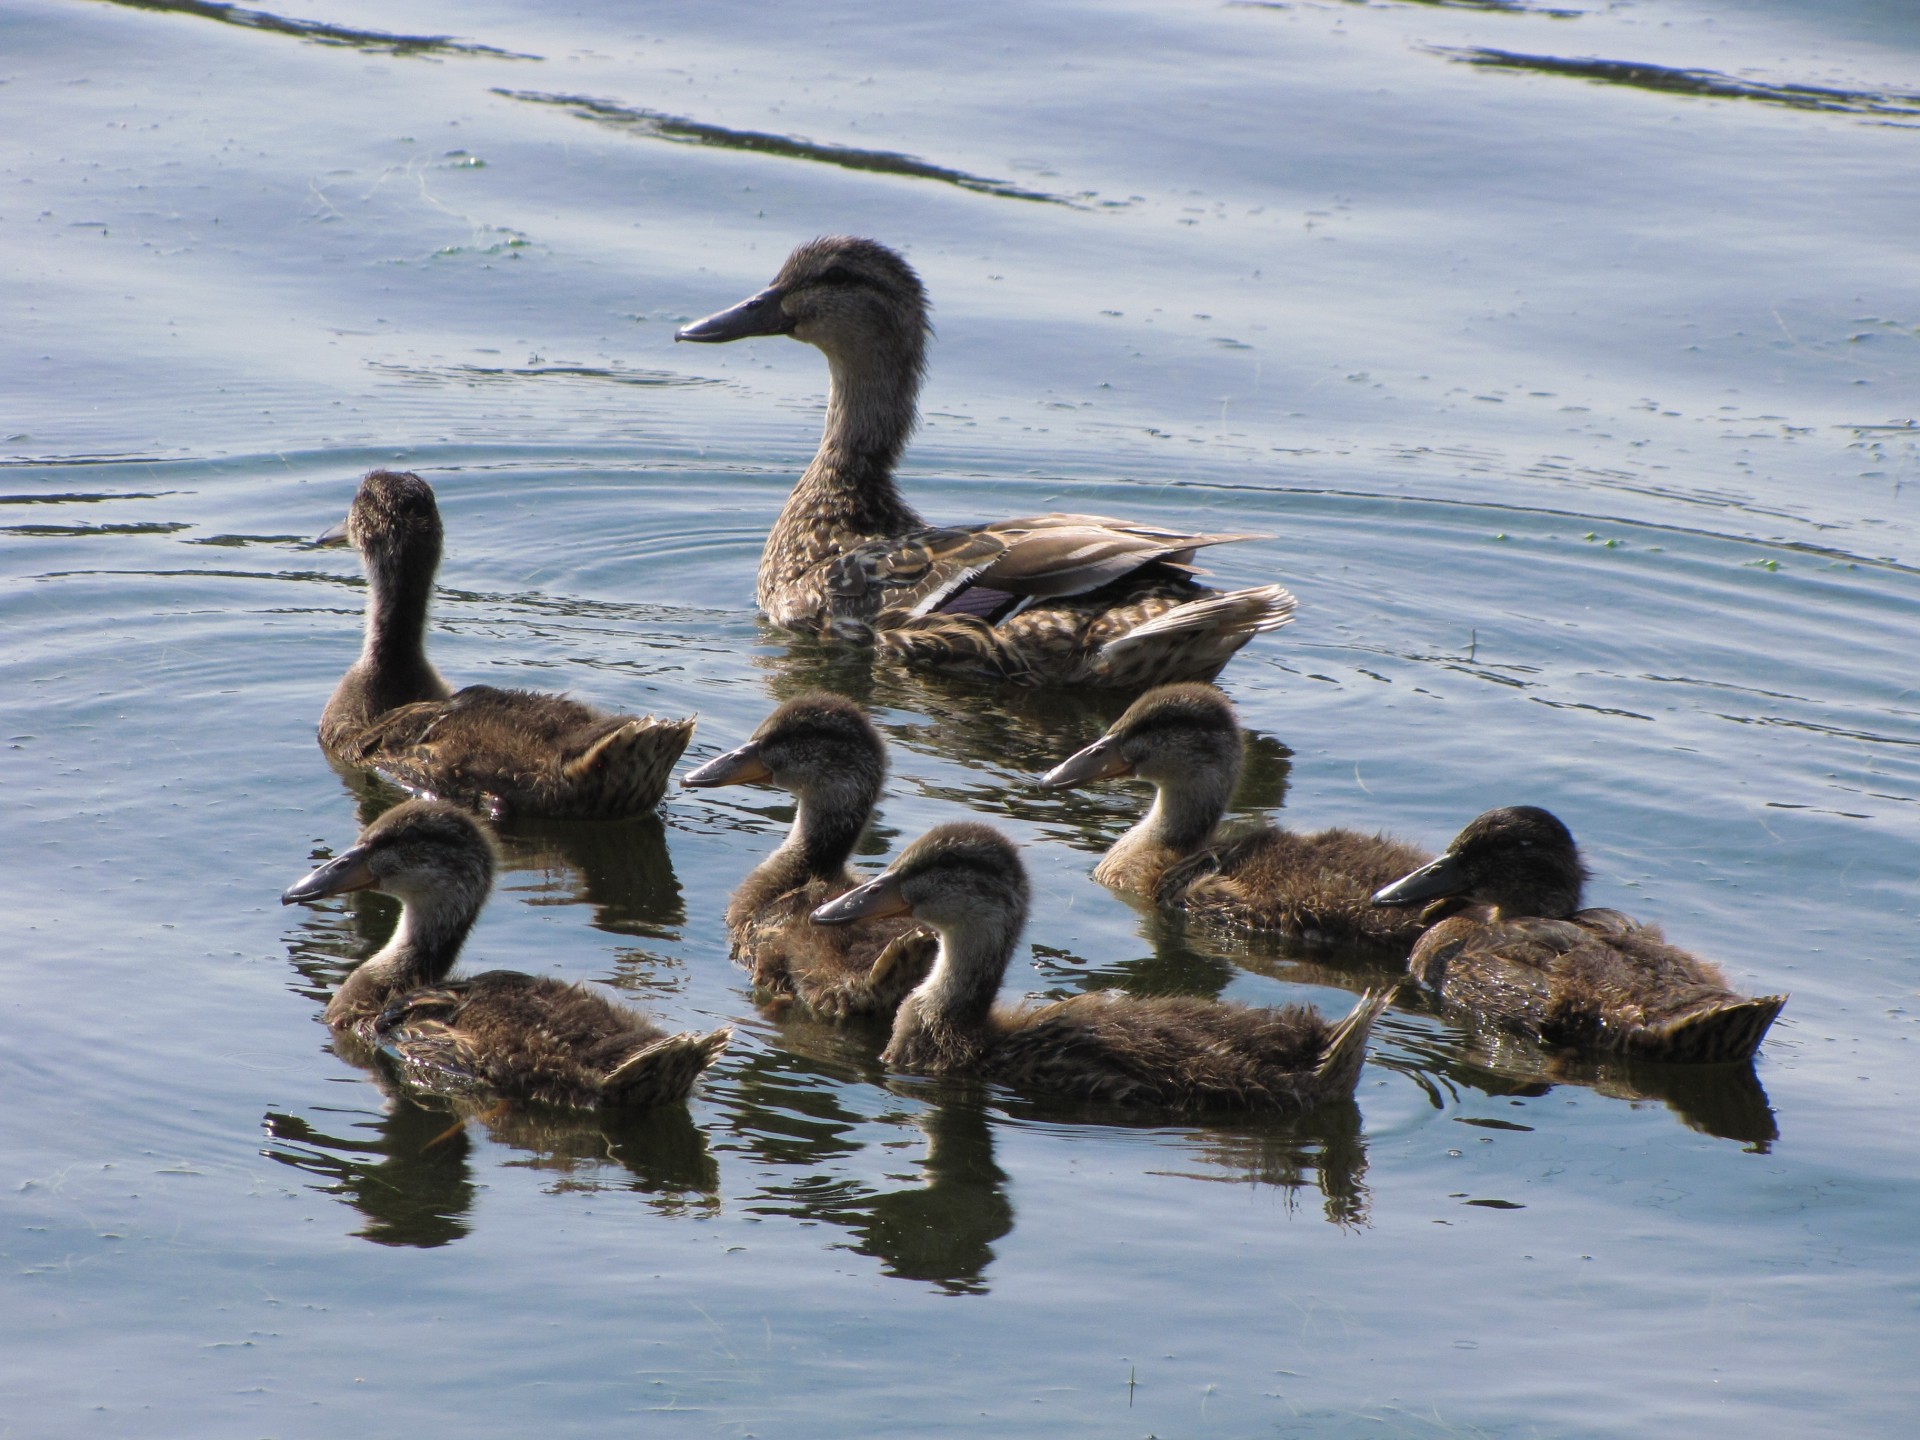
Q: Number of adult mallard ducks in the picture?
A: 1